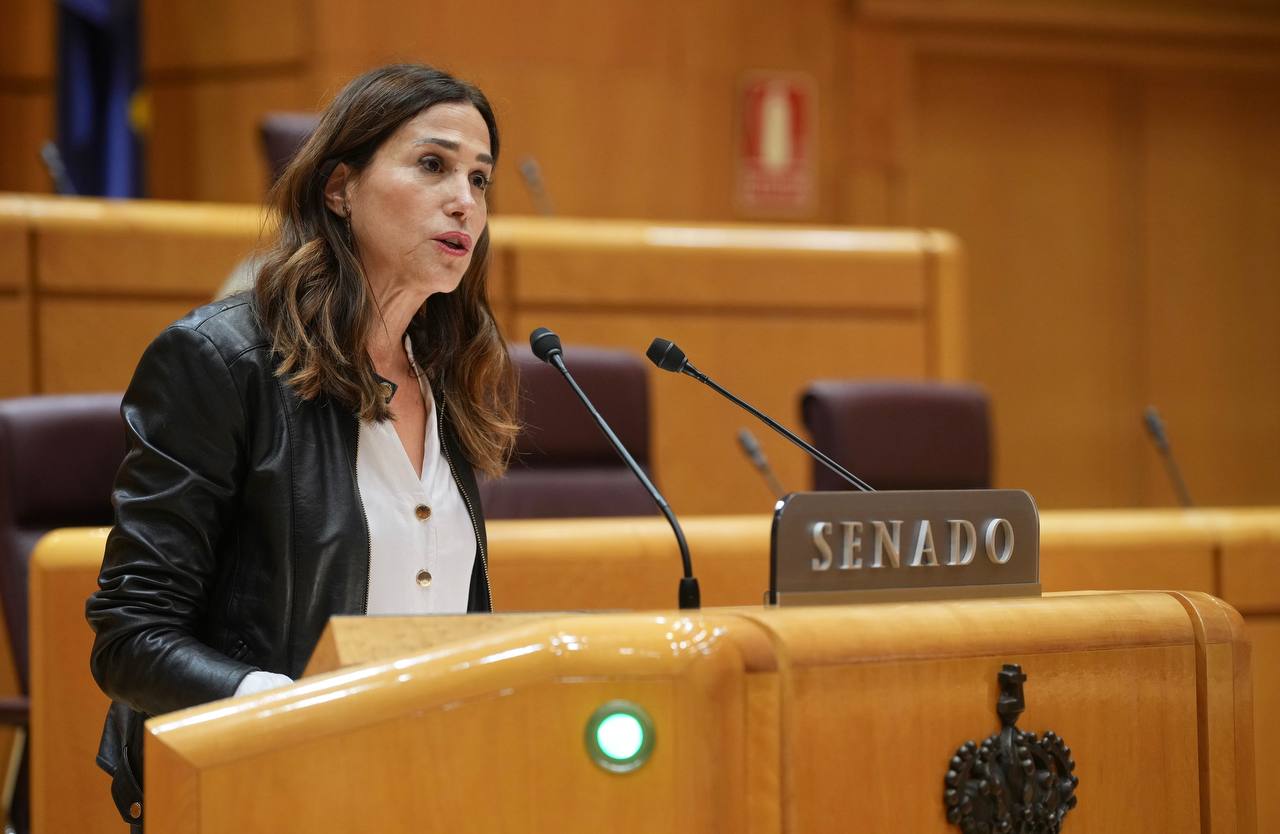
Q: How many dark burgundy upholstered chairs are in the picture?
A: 4